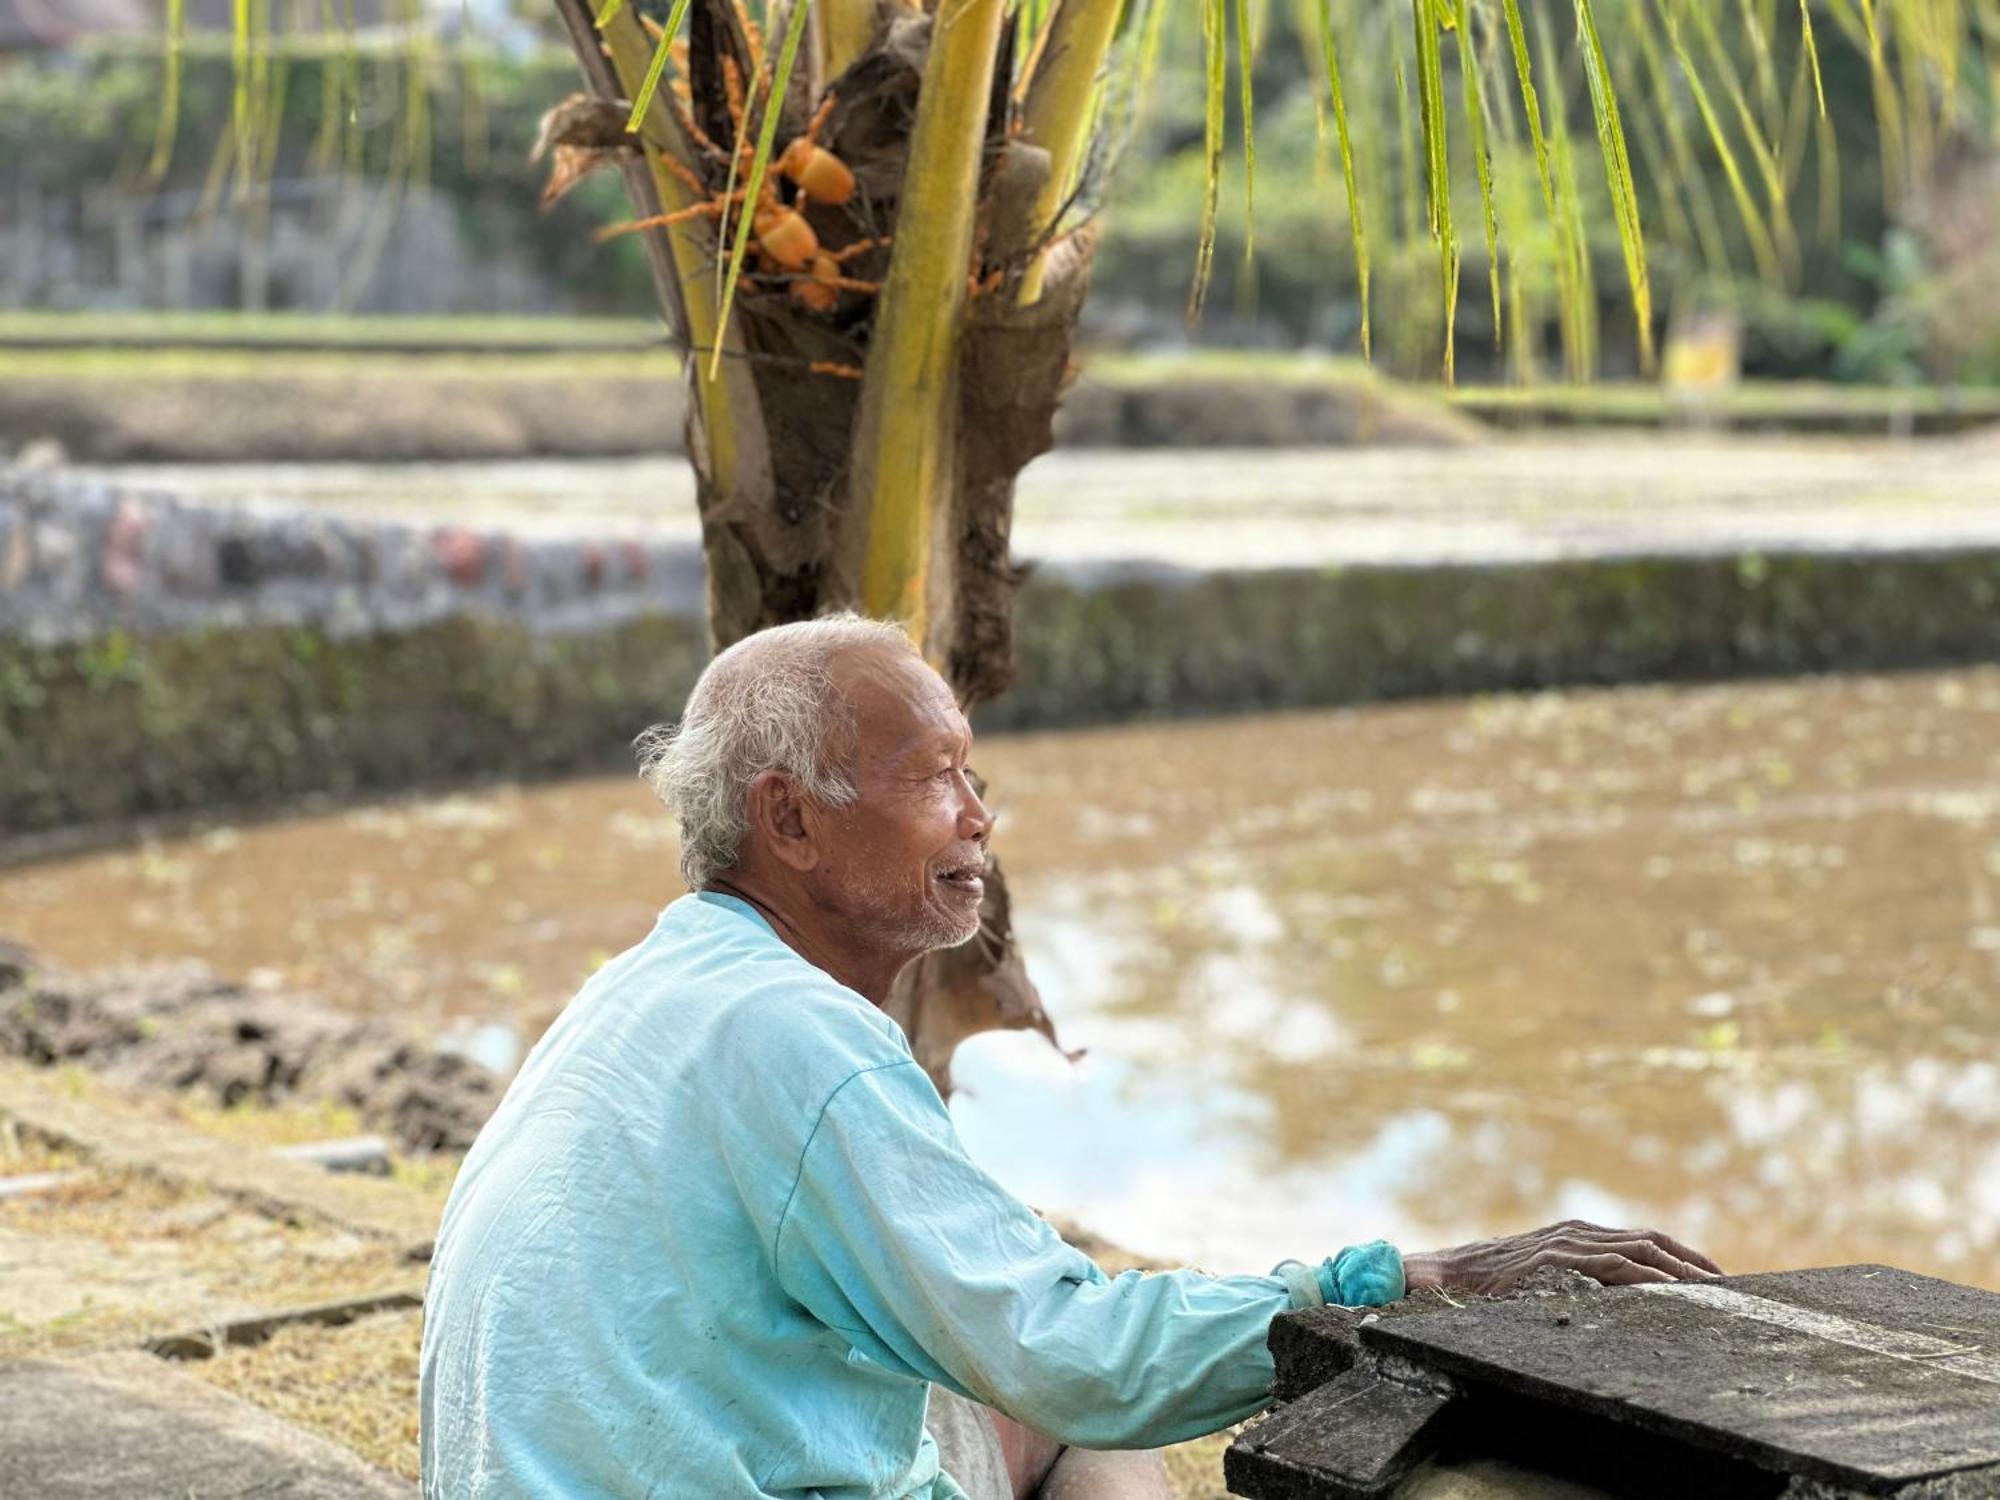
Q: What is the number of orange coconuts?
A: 3